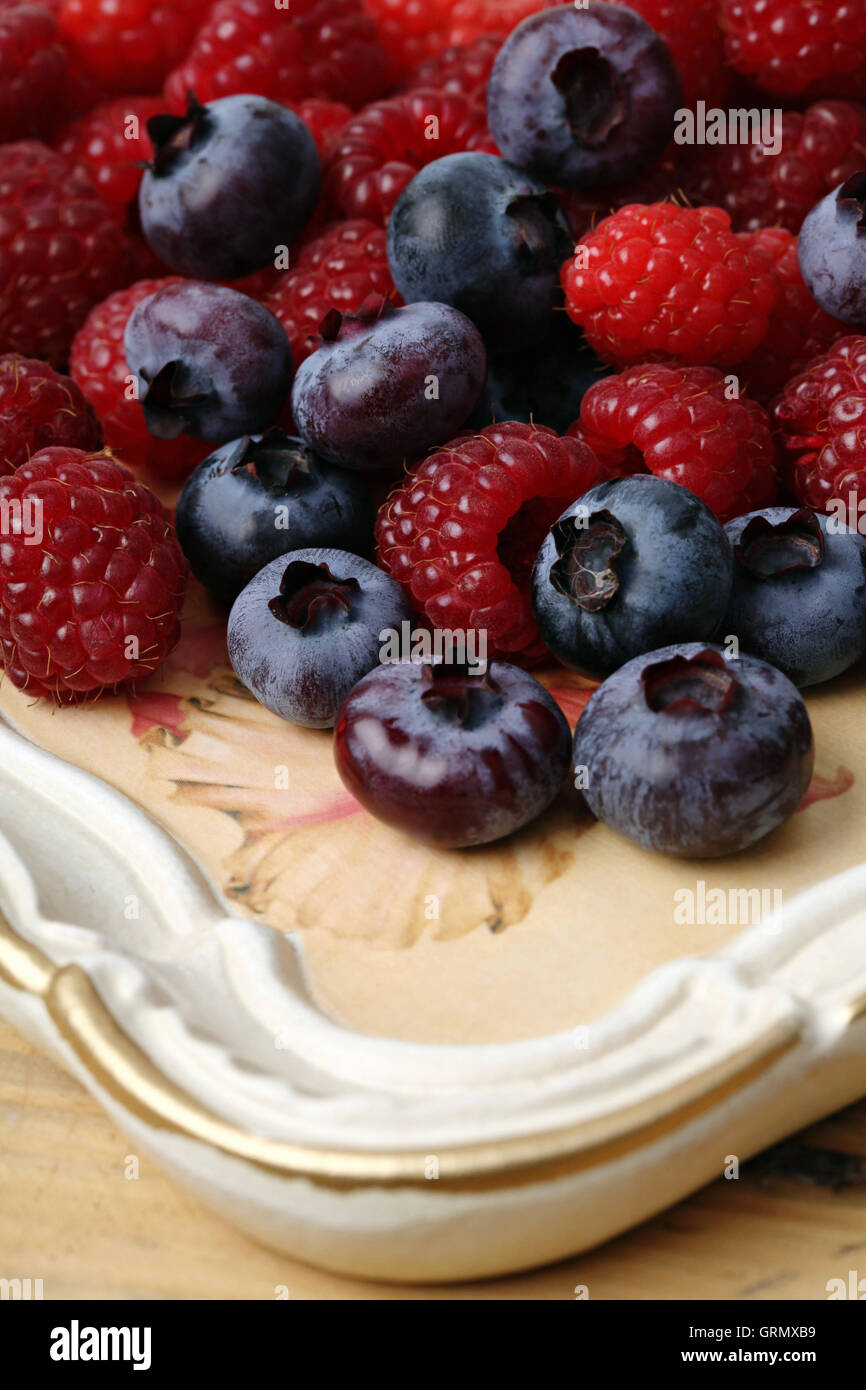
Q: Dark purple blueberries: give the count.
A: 13